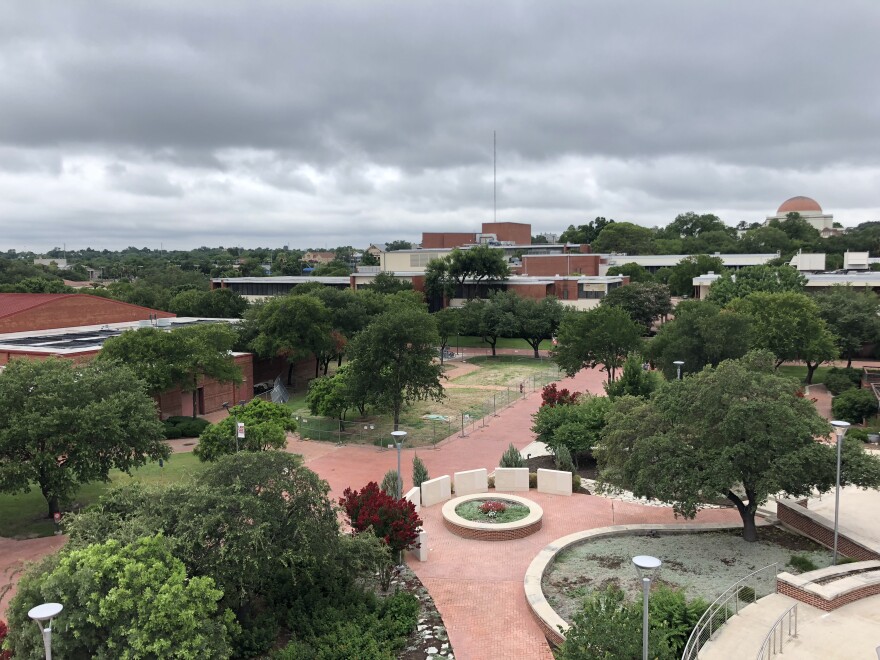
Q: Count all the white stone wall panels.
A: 6